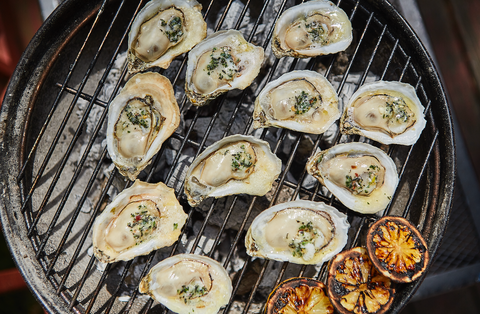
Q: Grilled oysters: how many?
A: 11